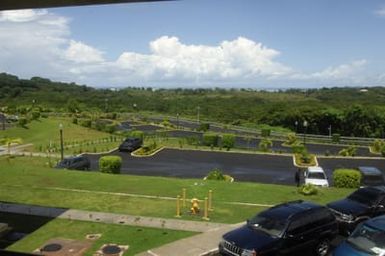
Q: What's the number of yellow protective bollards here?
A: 4